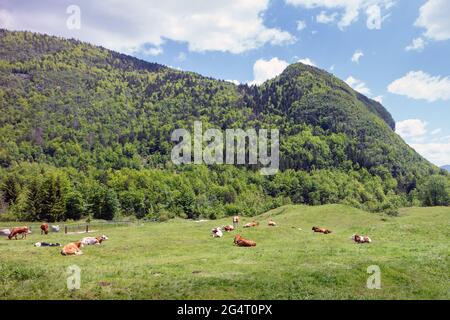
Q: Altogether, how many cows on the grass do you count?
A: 15